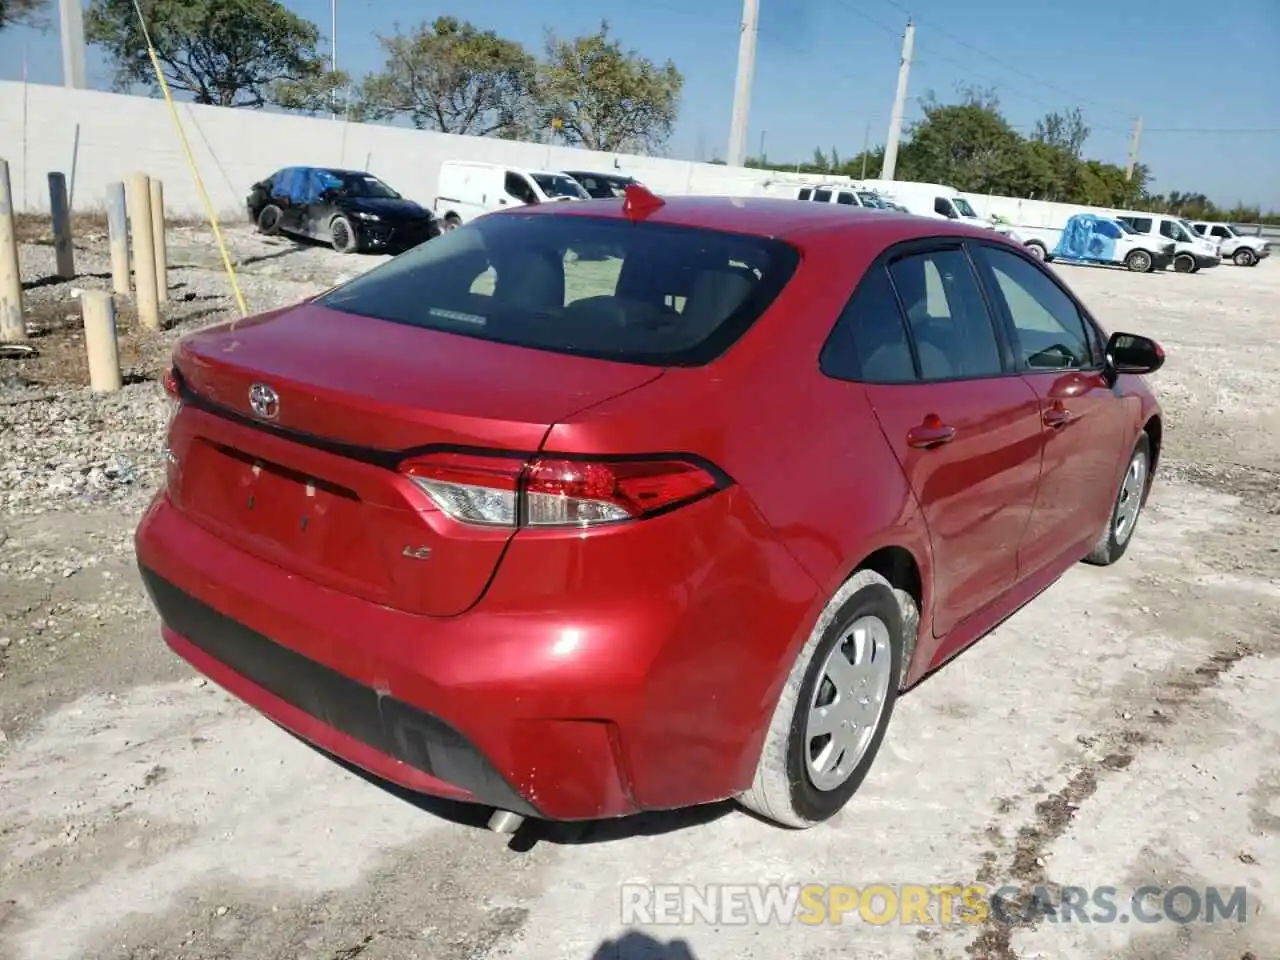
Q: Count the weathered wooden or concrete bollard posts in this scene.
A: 6